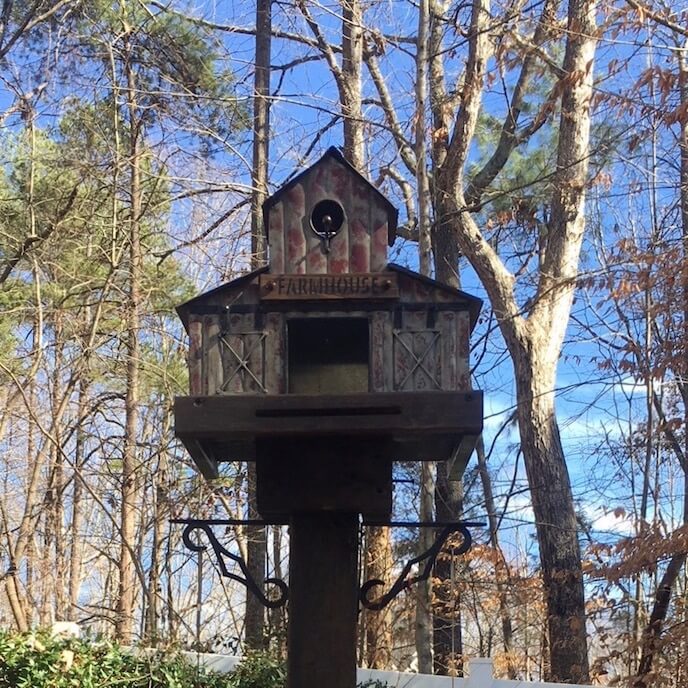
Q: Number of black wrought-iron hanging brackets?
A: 2